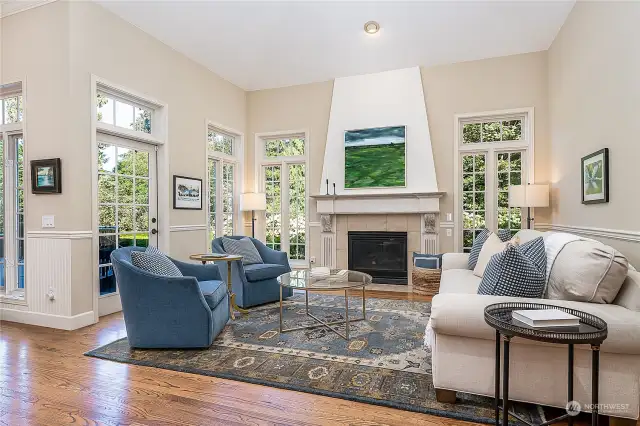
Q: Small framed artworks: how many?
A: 3